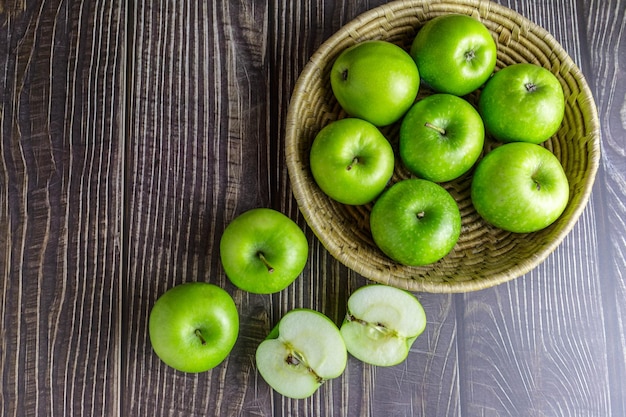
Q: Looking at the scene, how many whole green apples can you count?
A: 9